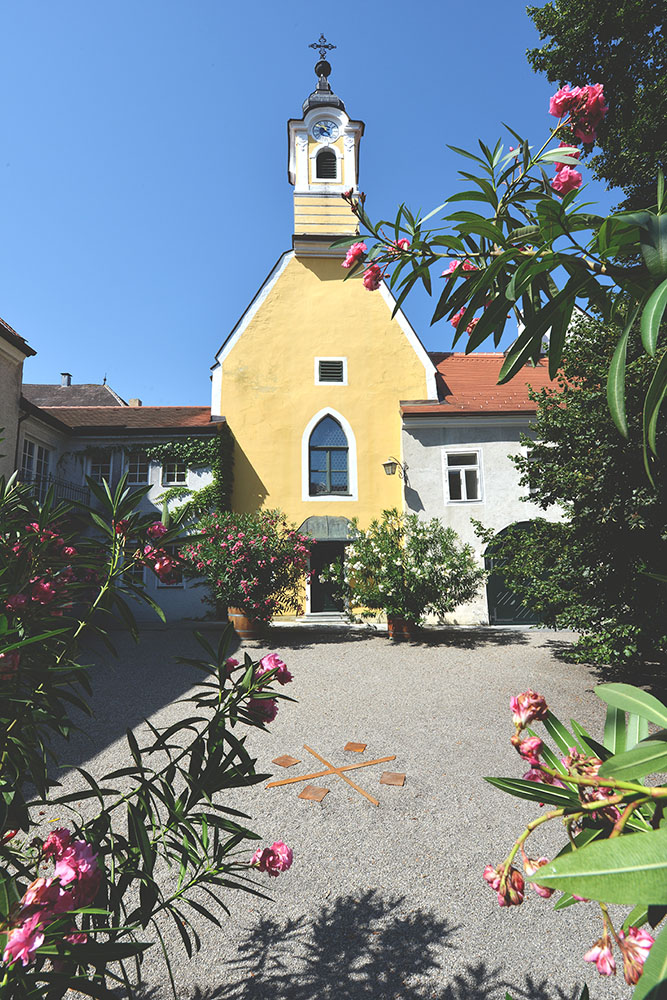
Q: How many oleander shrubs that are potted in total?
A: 2